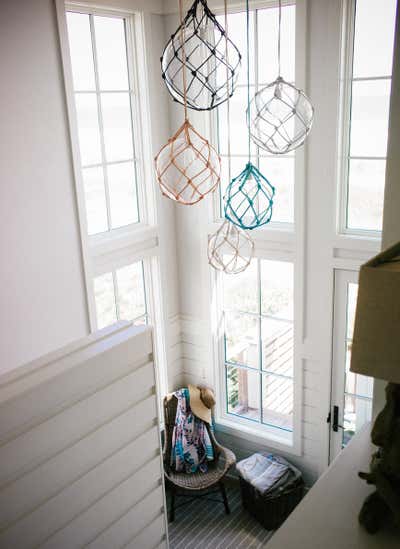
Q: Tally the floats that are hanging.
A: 5